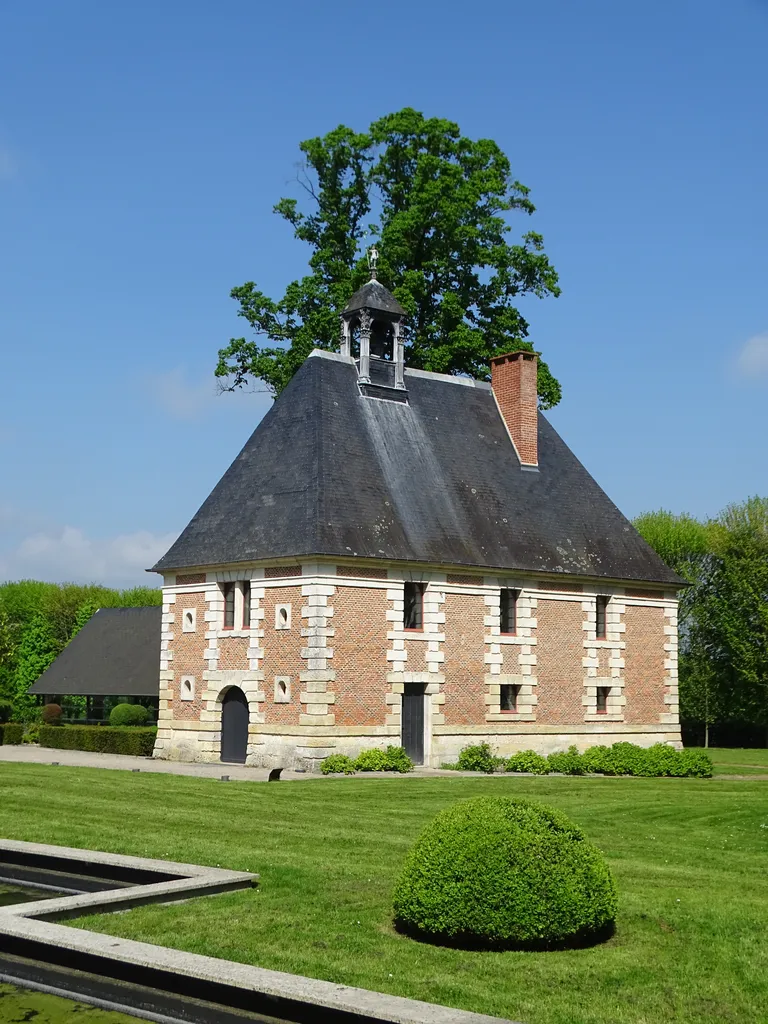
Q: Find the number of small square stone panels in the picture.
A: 4